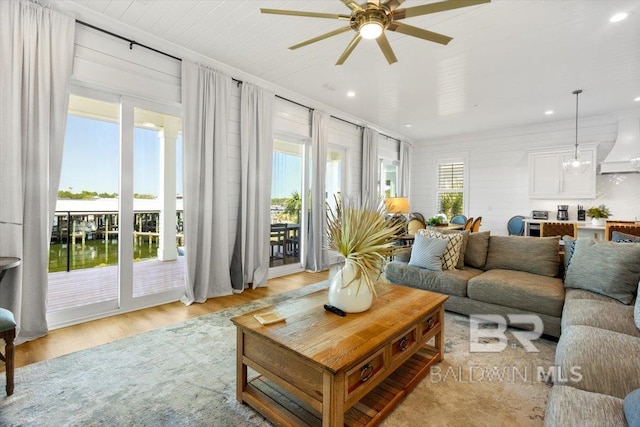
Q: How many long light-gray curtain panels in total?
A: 6